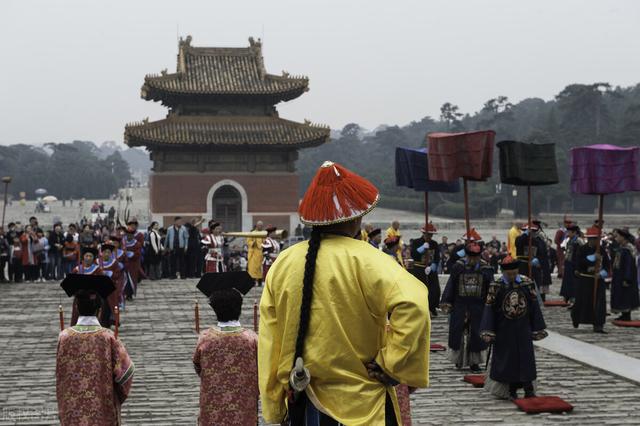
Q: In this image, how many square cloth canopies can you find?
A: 4